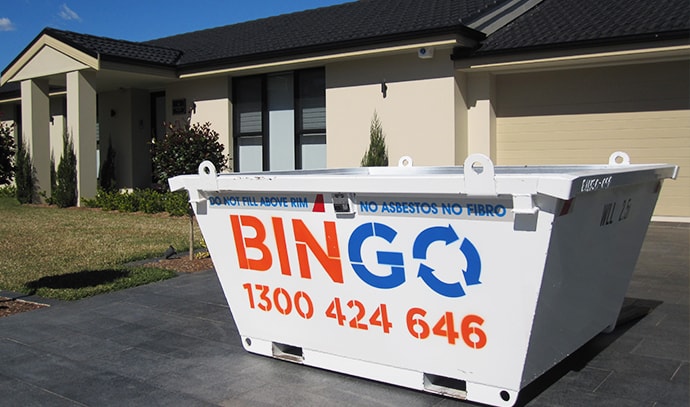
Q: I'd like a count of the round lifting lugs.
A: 4